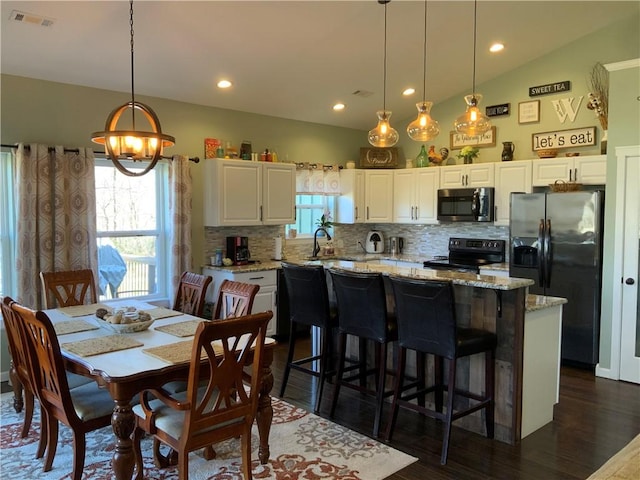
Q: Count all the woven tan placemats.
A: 6